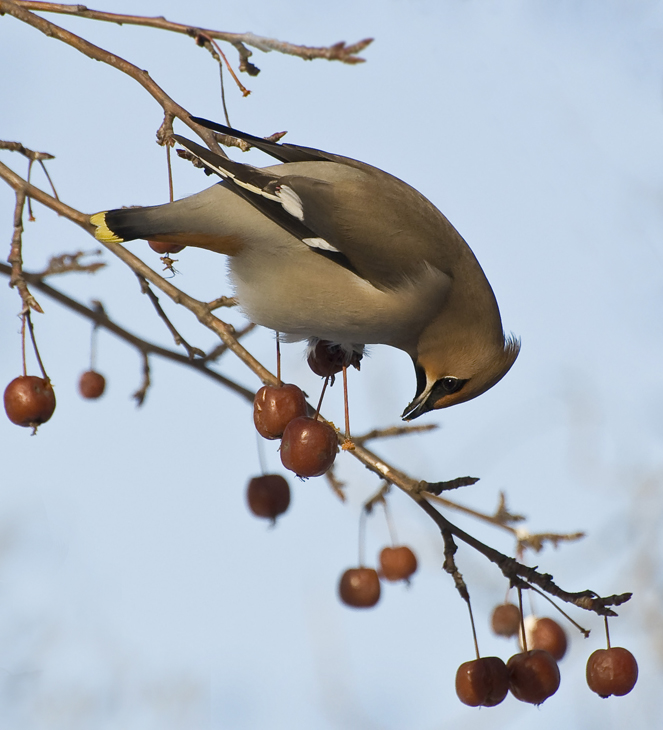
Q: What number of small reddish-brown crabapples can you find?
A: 14